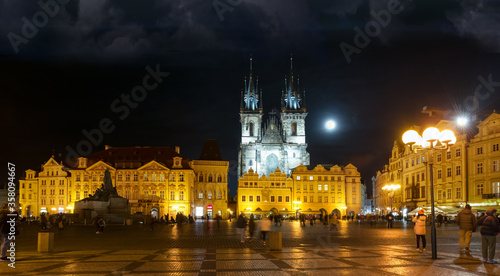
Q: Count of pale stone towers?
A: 2